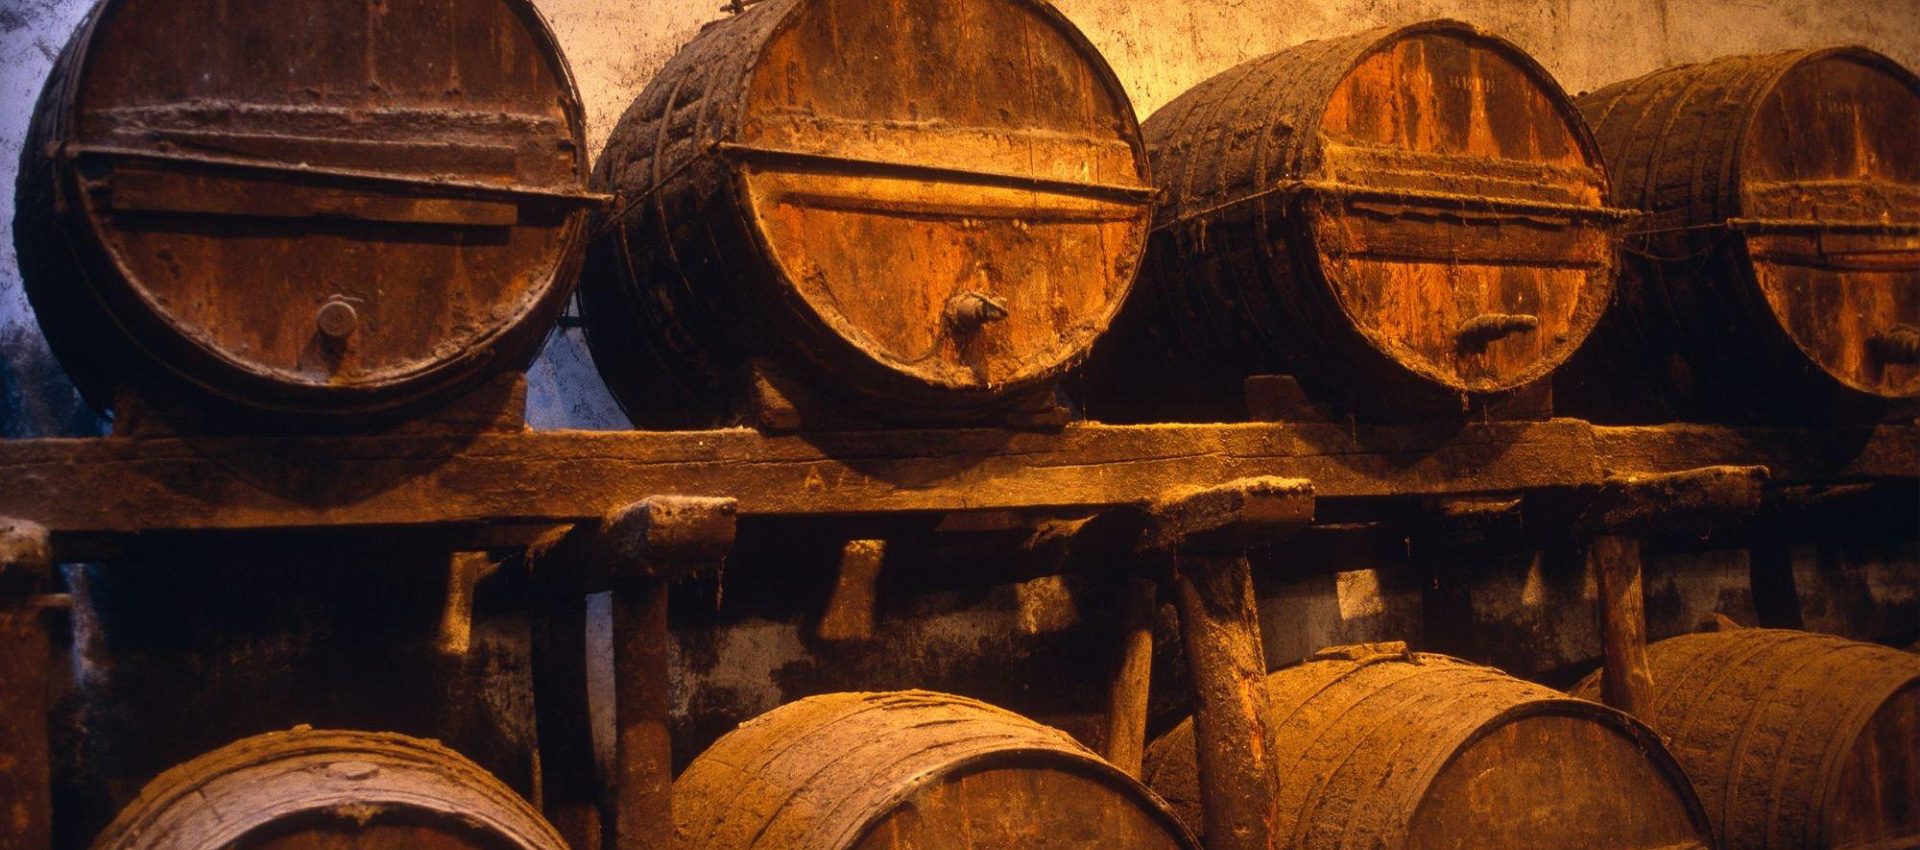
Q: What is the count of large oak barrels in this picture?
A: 8